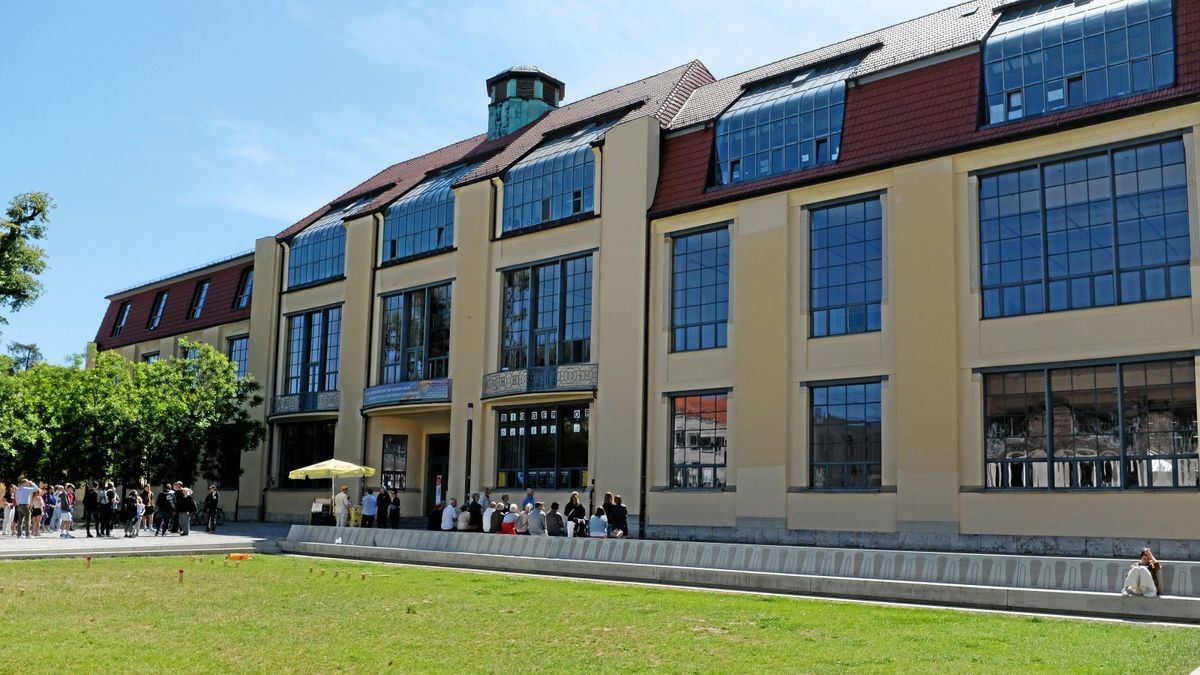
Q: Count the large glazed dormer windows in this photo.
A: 5